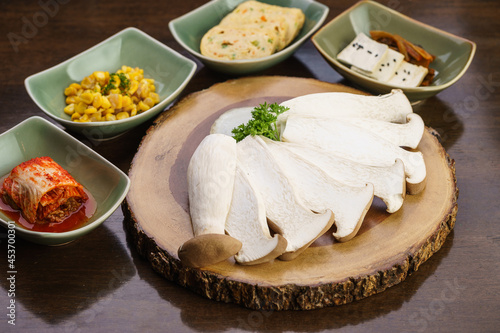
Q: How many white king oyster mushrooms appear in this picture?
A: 8